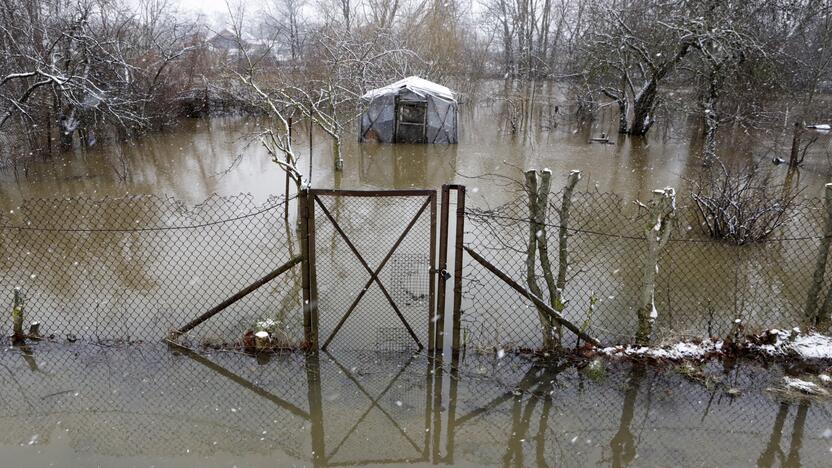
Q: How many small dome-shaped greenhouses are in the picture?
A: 1